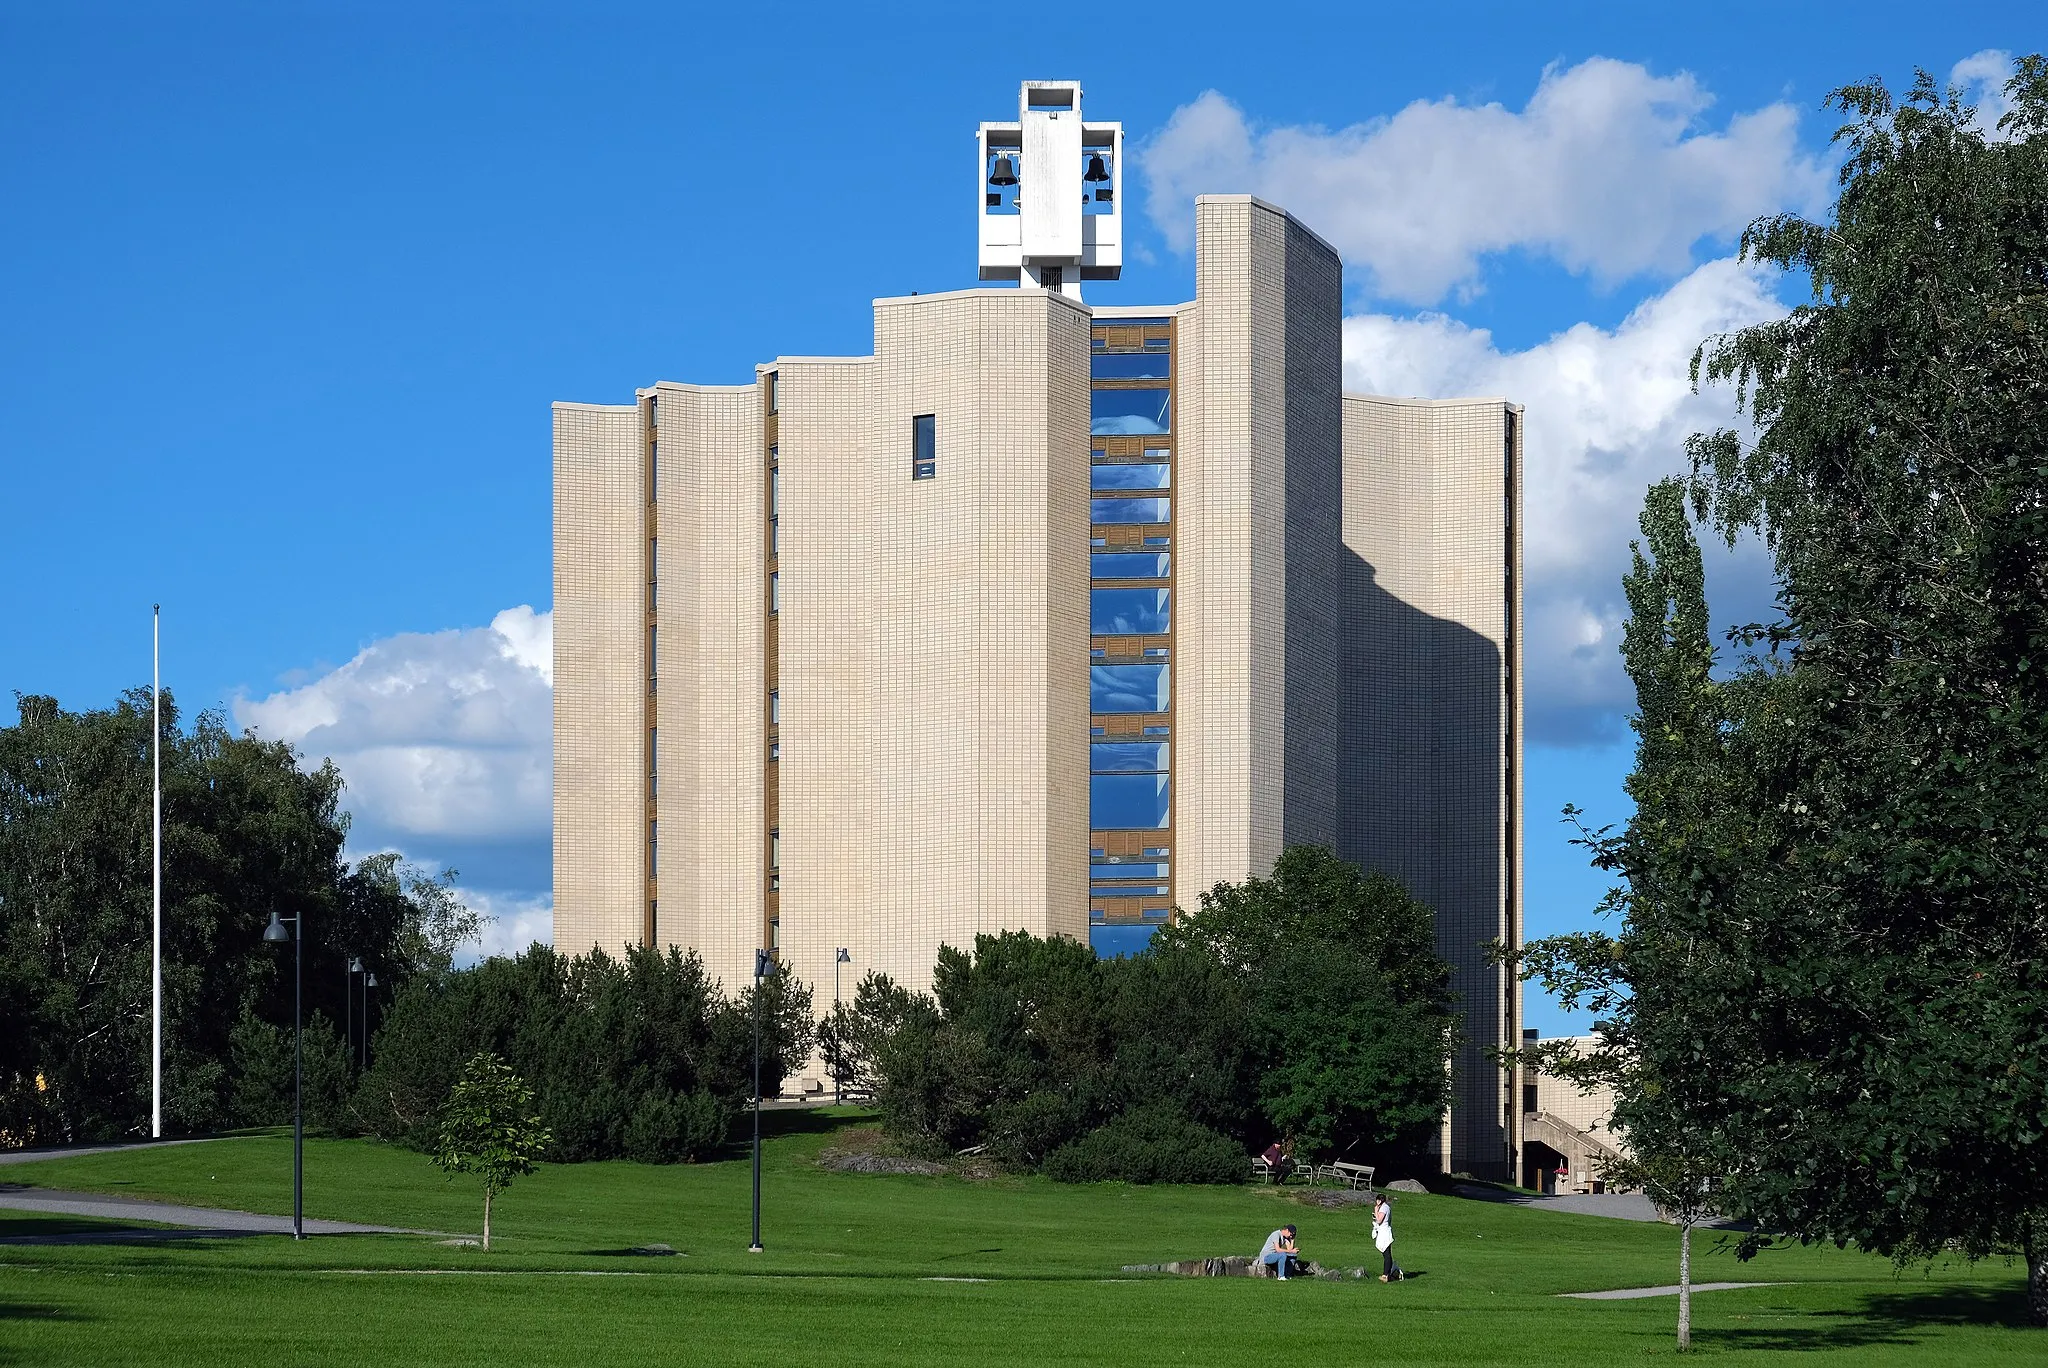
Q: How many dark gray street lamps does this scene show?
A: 5